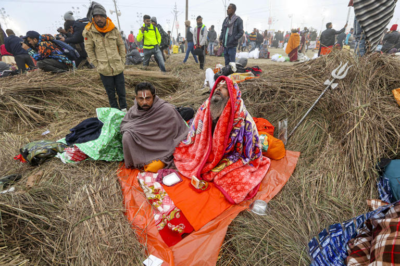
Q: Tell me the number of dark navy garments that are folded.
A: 1